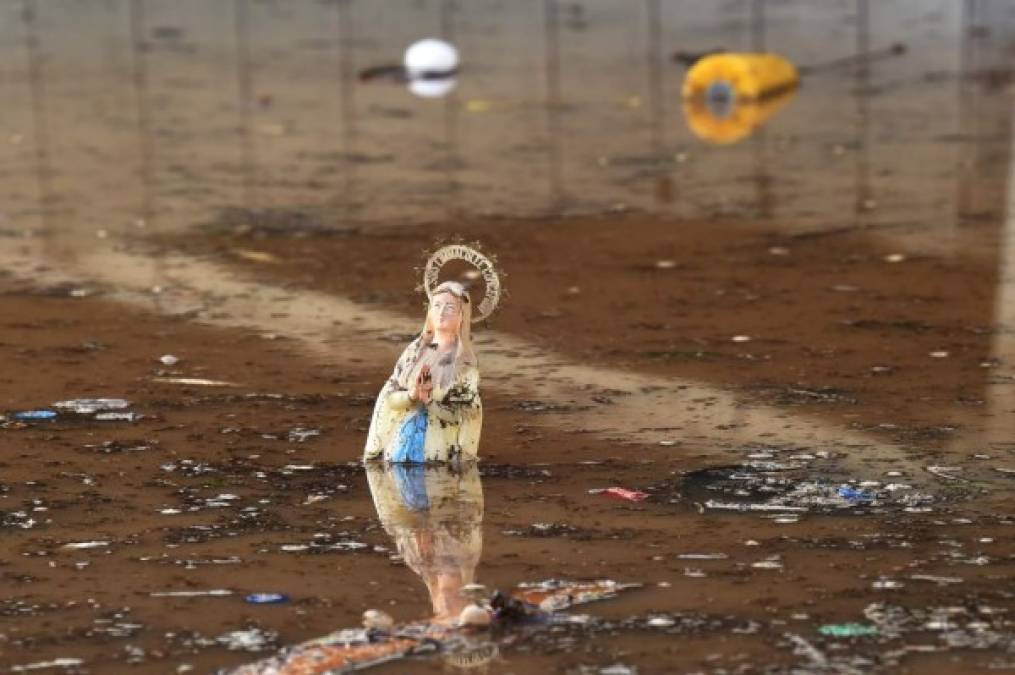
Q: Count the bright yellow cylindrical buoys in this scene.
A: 1